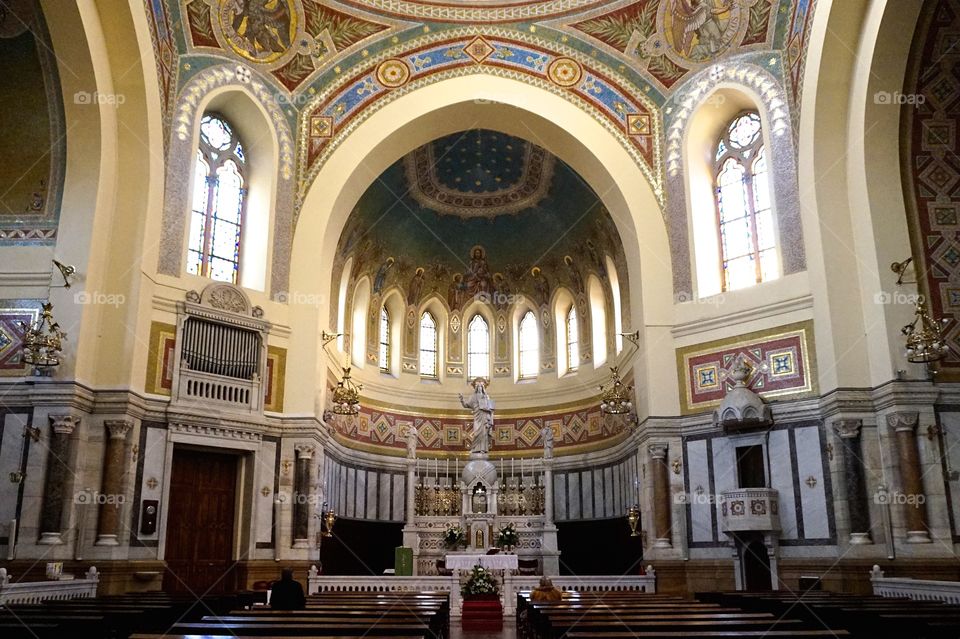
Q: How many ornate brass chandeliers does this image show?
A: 4